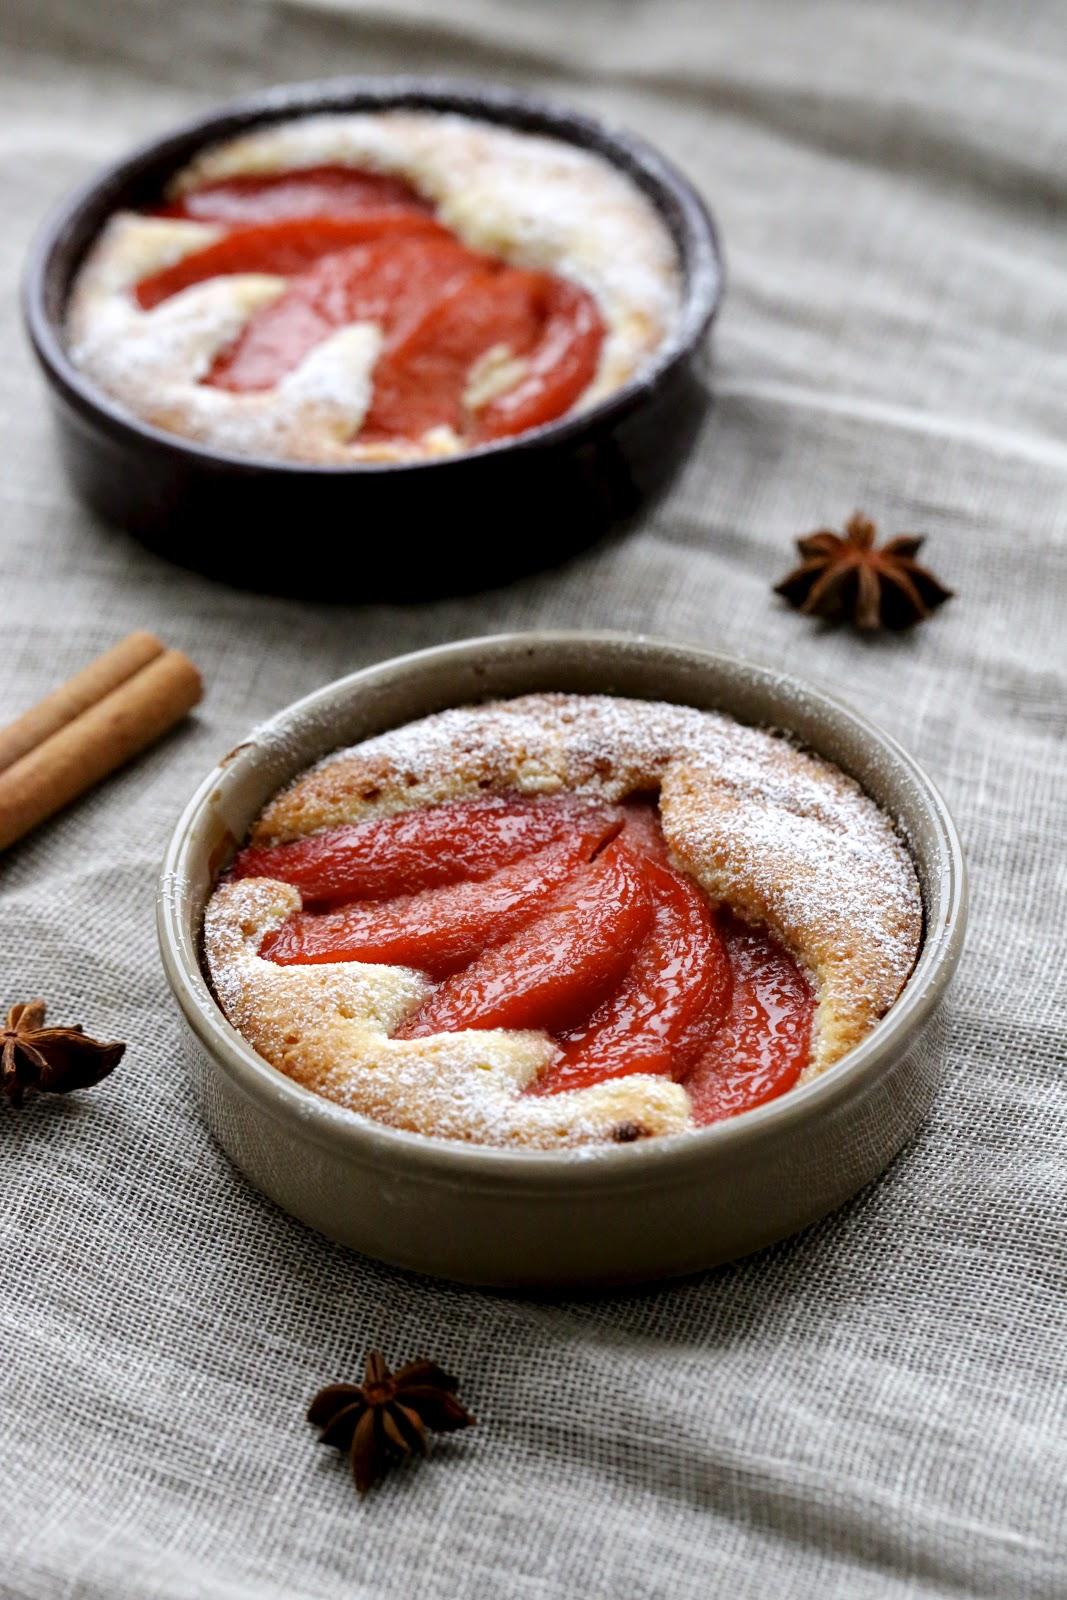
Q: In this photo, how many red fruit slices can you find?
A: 10